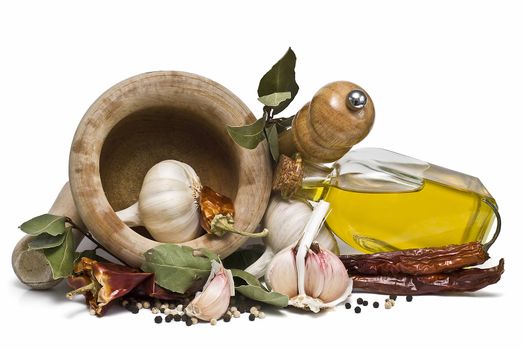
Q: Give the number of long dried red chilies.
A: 2